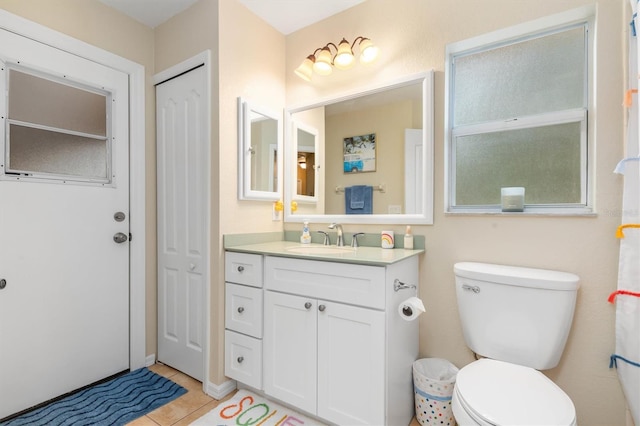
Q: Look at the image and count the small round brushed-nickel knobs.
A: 5